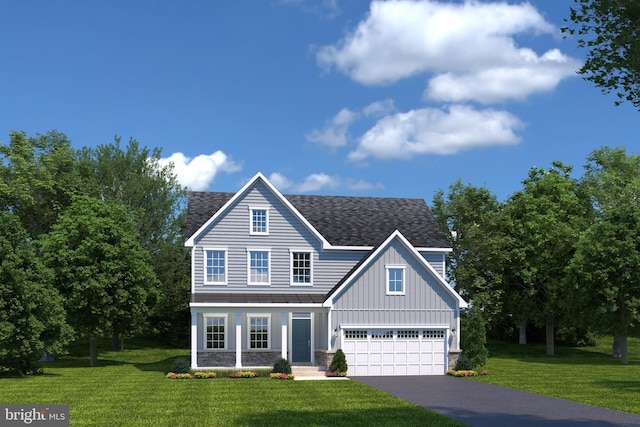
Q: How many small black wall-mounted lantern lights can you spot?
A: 2